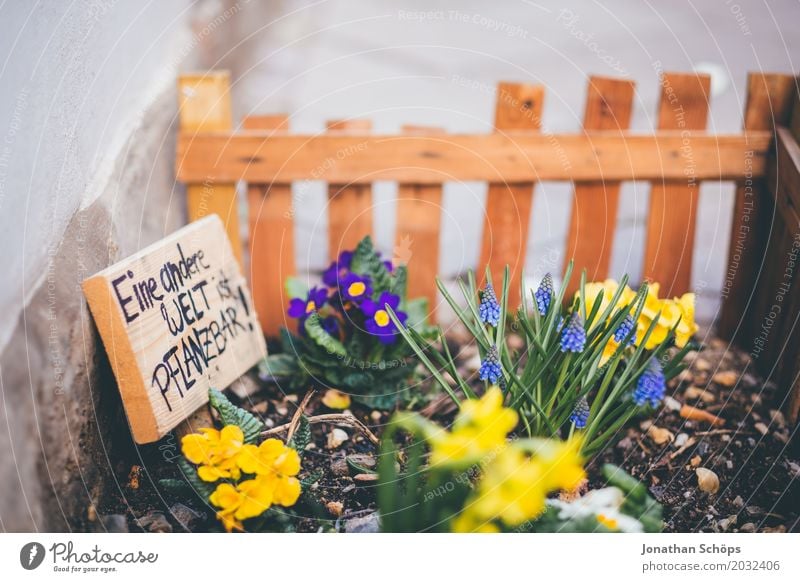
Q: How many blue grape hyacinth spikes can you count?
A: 7